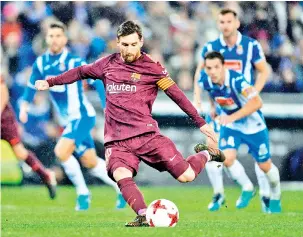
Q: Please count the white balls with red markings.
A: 1